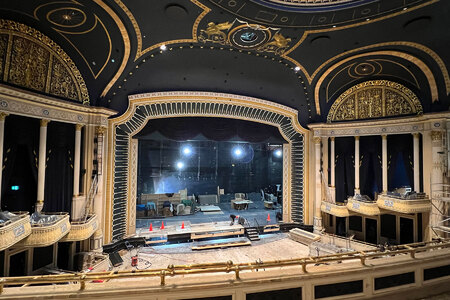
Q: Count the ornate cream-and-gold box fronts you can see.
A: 6